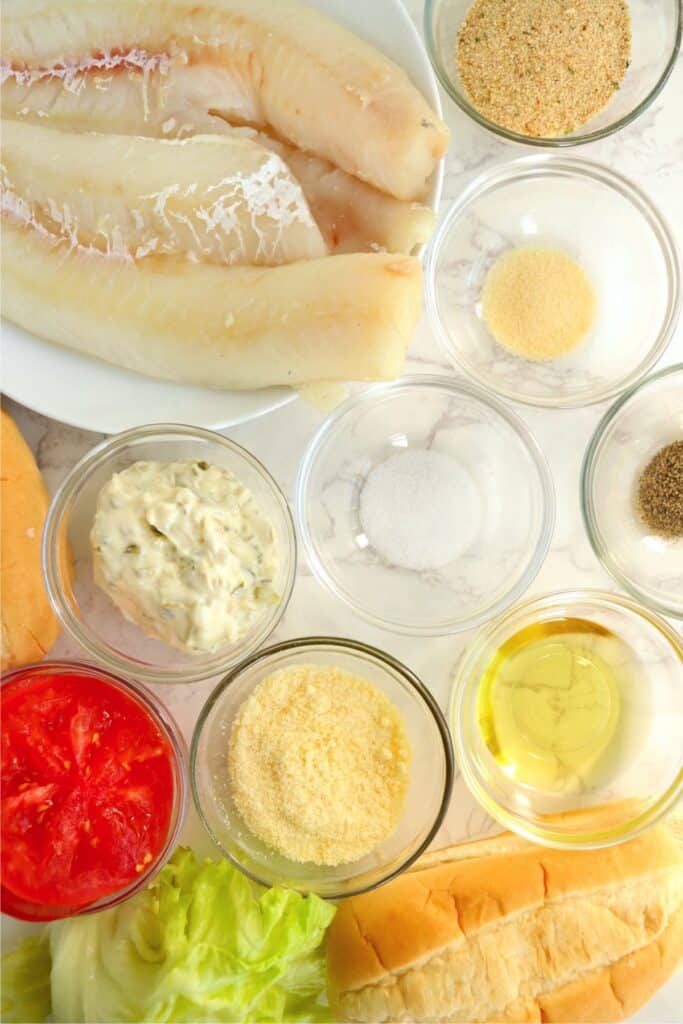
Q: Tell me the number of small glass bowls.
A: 8